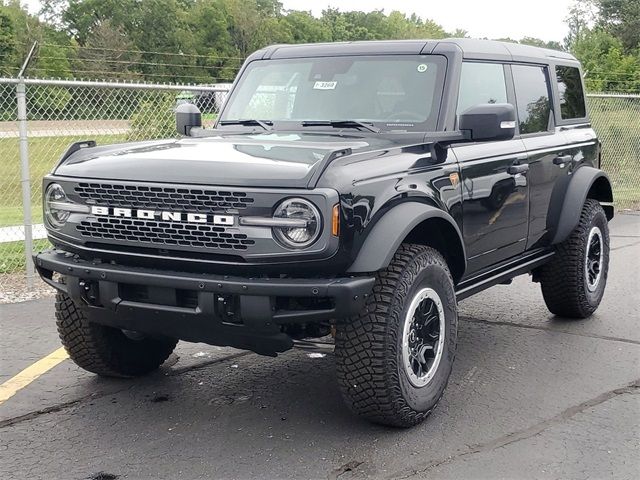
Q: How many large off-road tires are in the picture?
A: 3